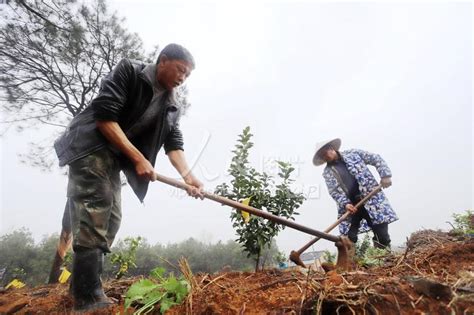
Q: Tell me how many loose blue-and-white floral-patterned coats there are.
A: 1